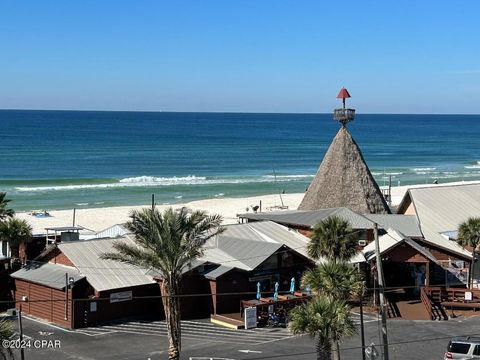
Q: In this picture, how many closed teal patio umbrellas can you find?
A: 3